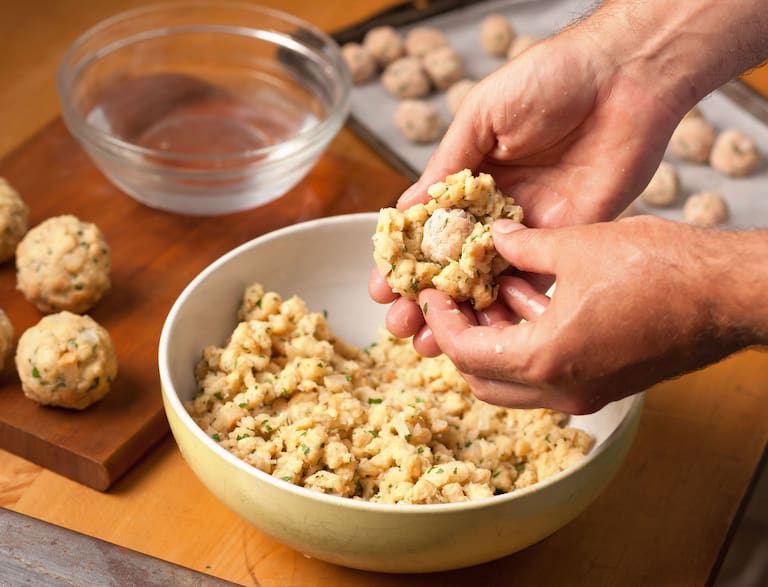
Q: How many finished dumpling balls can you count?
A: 4